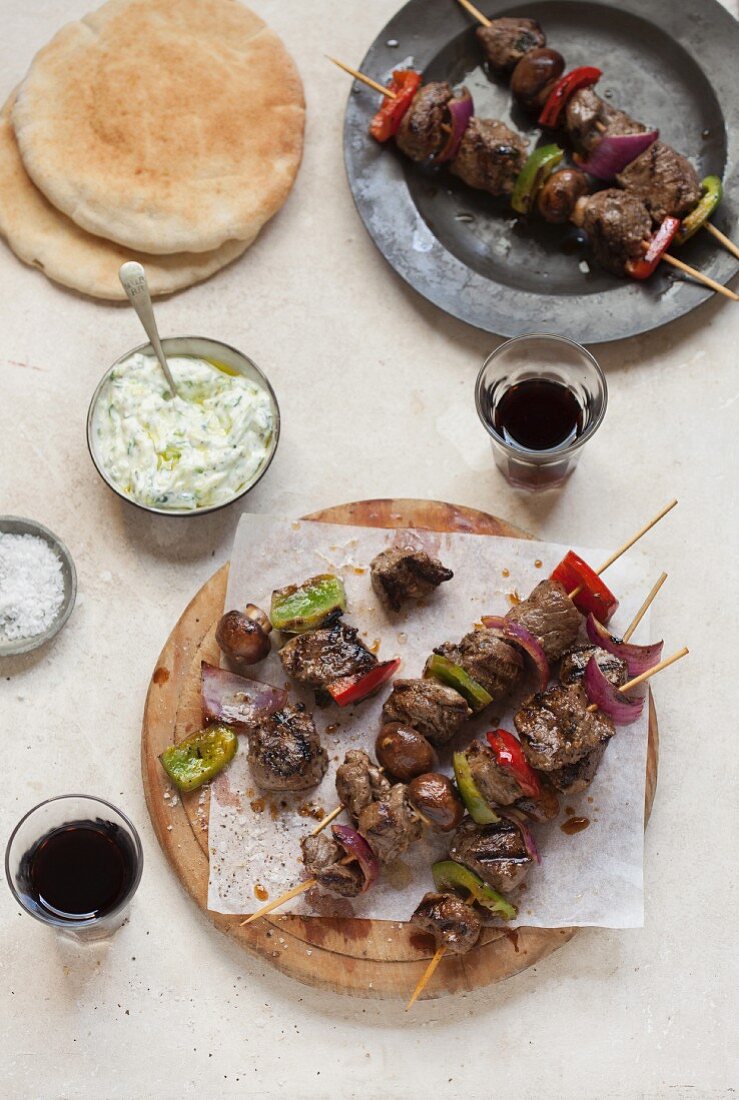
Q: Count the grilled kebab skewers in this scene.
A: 5